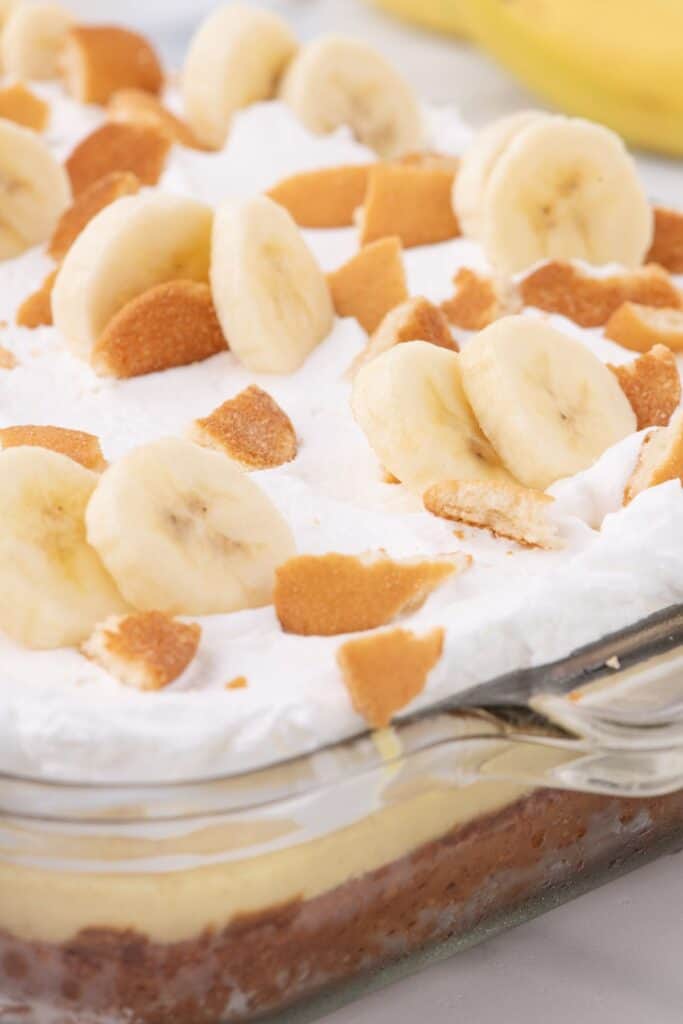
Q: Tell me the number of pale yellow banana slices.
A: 12